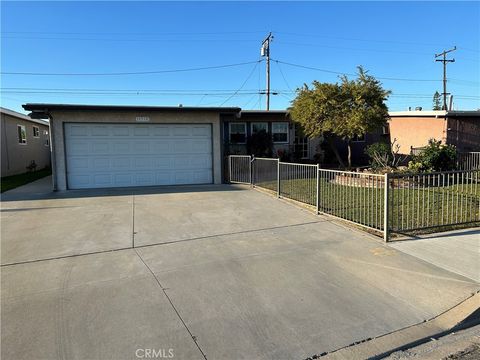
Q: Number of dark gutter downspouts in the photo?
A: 1